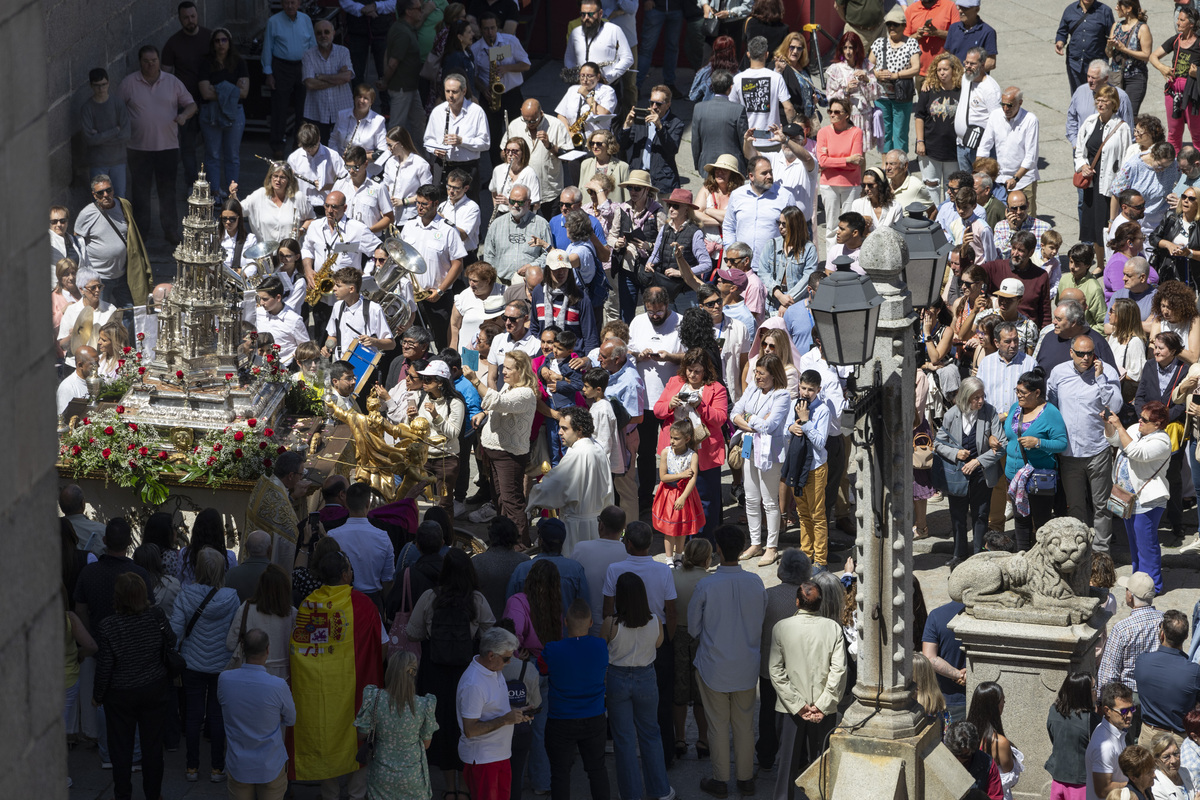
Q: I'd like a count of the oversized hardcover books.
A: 0